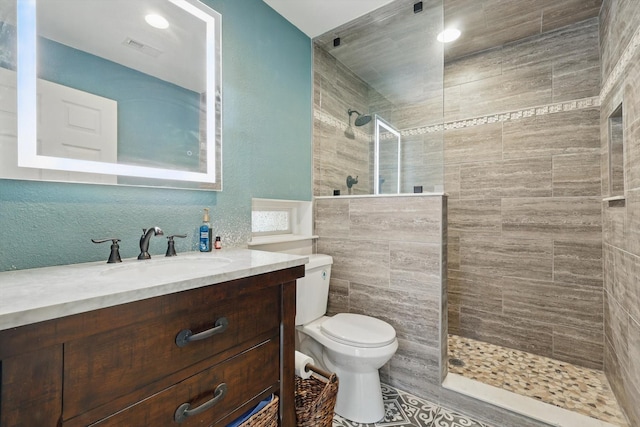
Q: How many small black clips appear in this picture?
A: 4